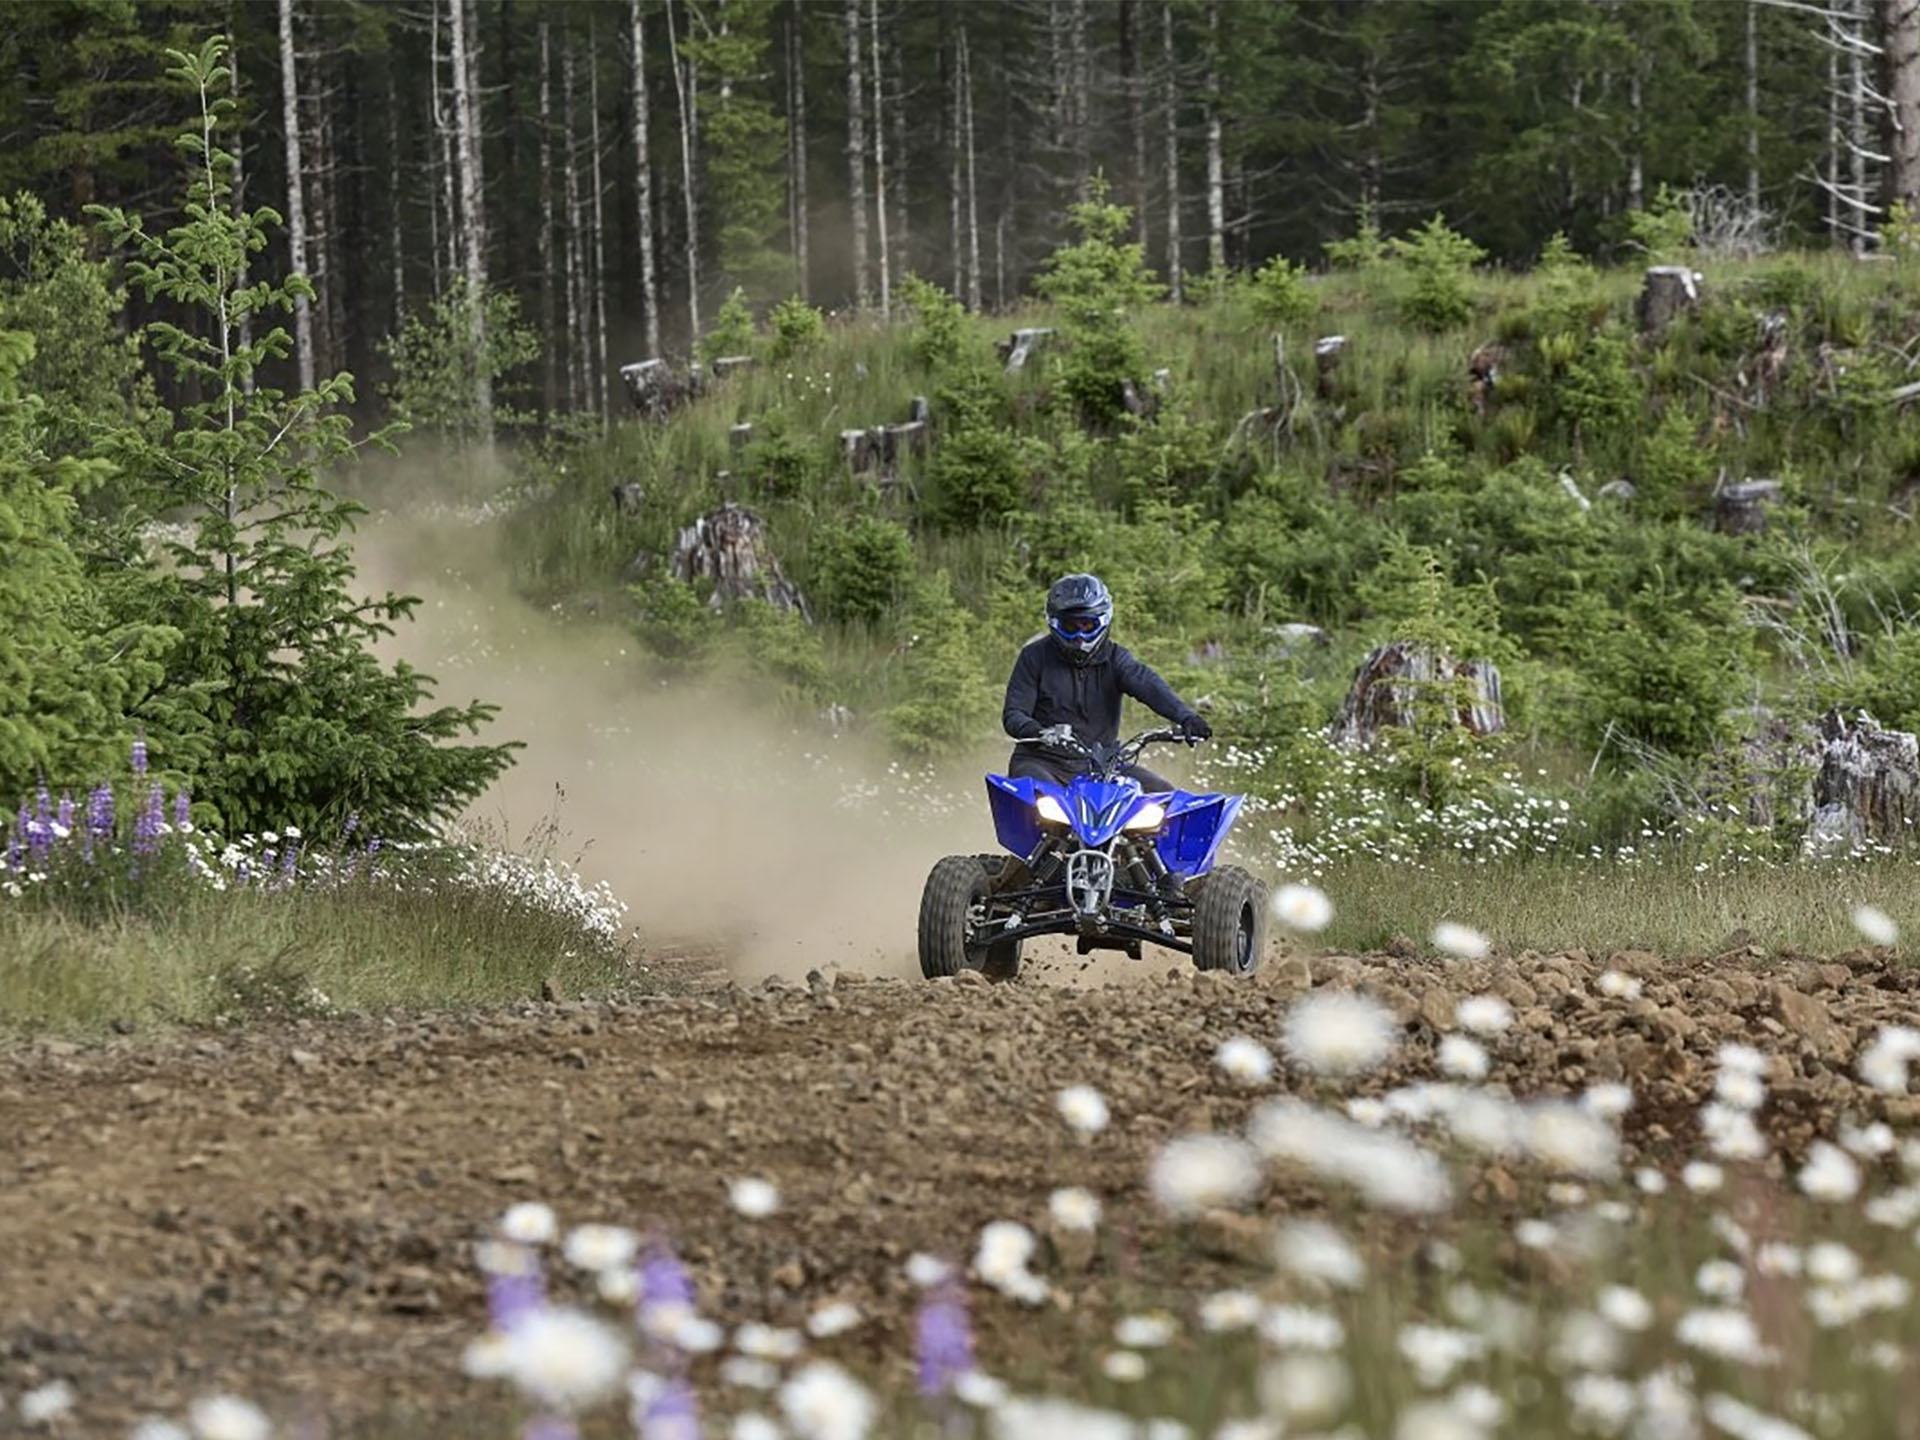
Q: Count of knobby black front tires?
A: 2